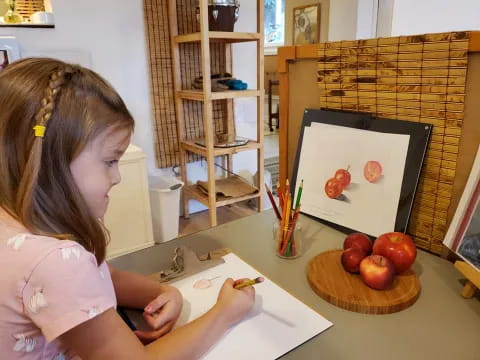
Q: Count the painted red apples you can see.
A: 3